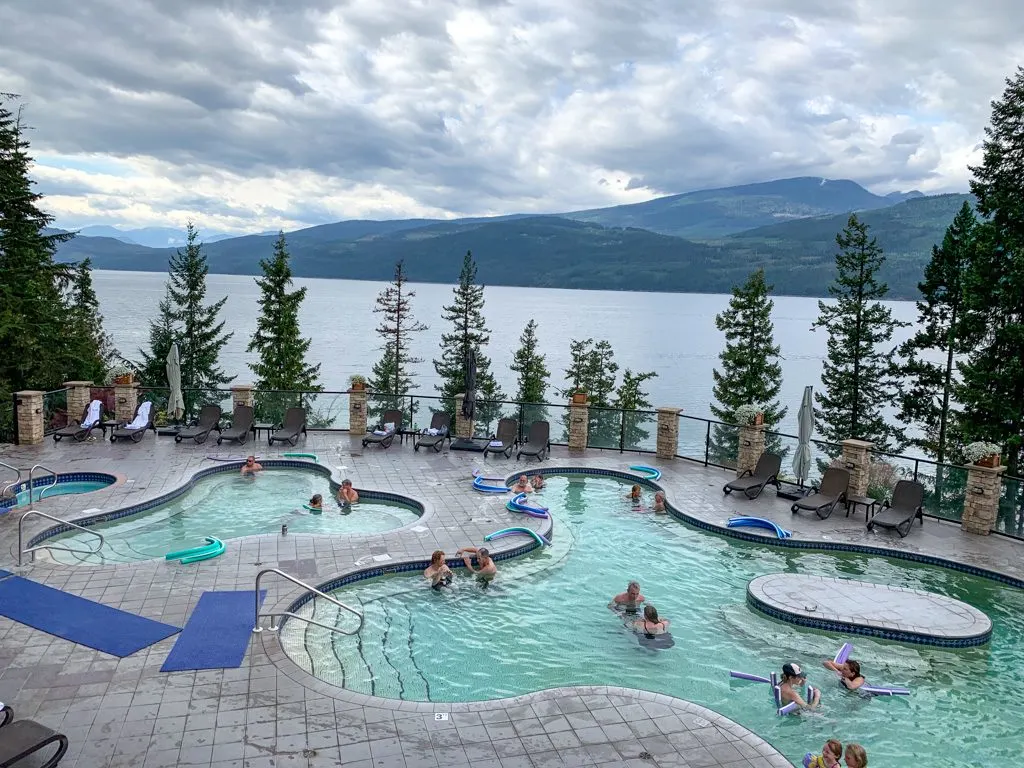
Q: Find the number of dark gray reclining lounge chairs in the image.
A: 13